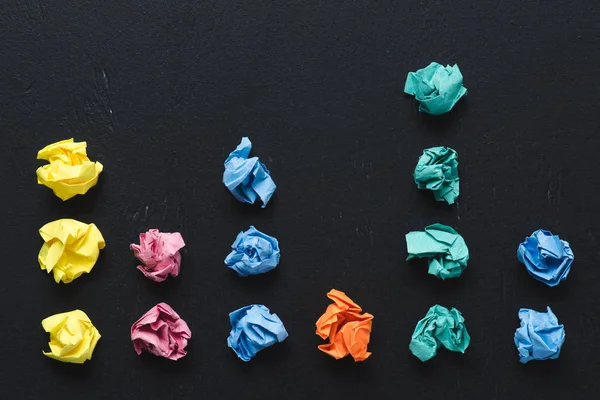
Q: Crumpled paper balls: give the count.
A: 15